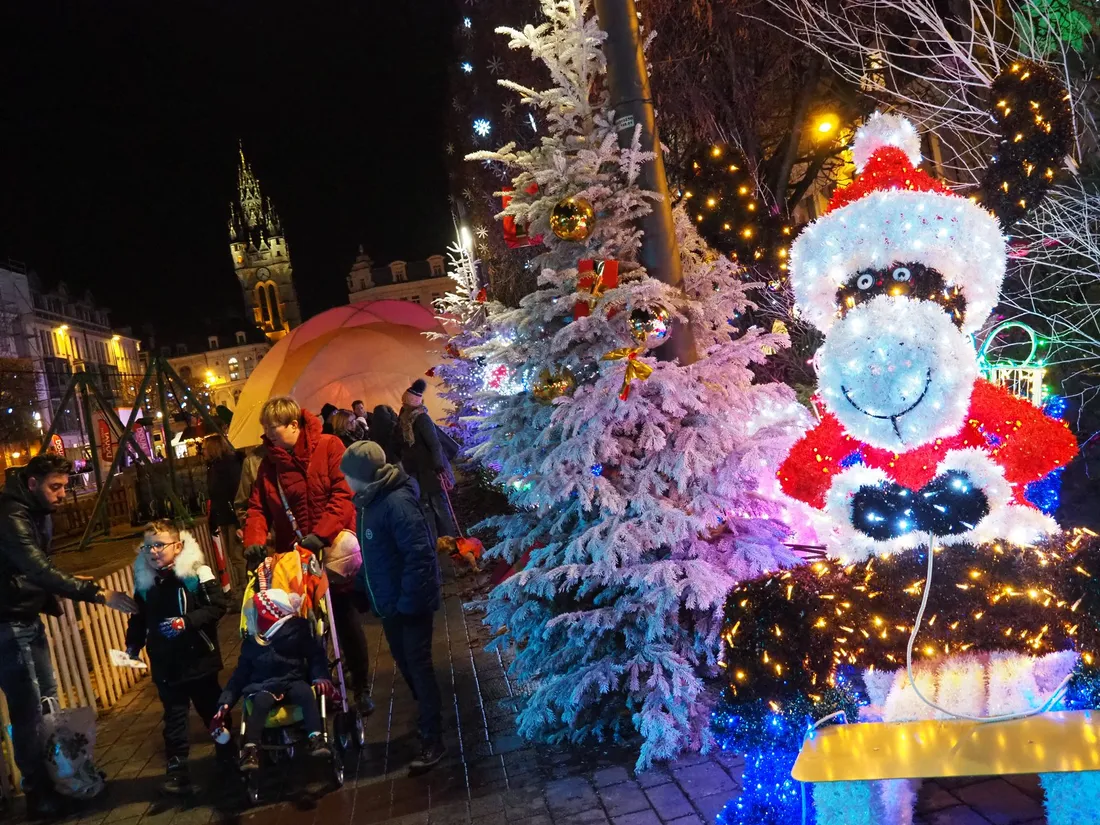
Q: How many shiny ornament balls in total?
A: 3